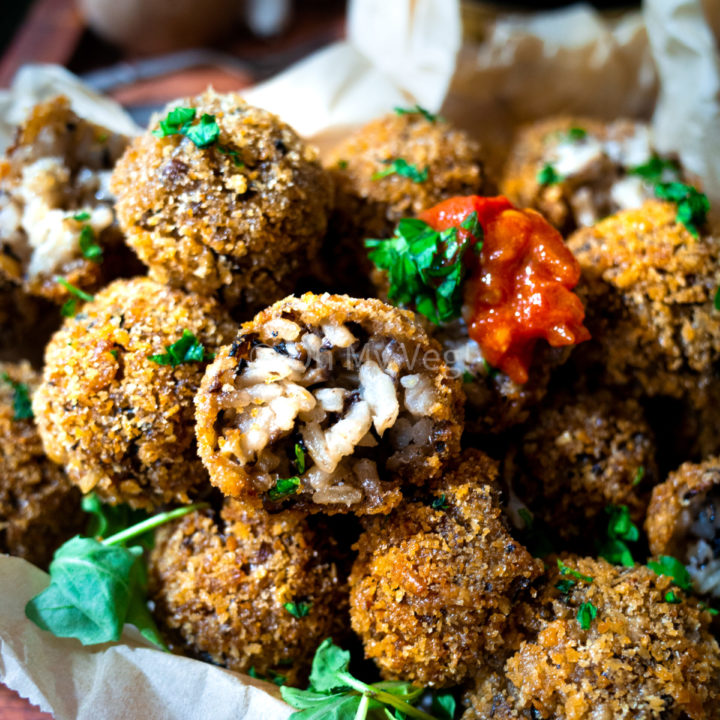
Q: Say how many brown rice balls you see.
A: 14